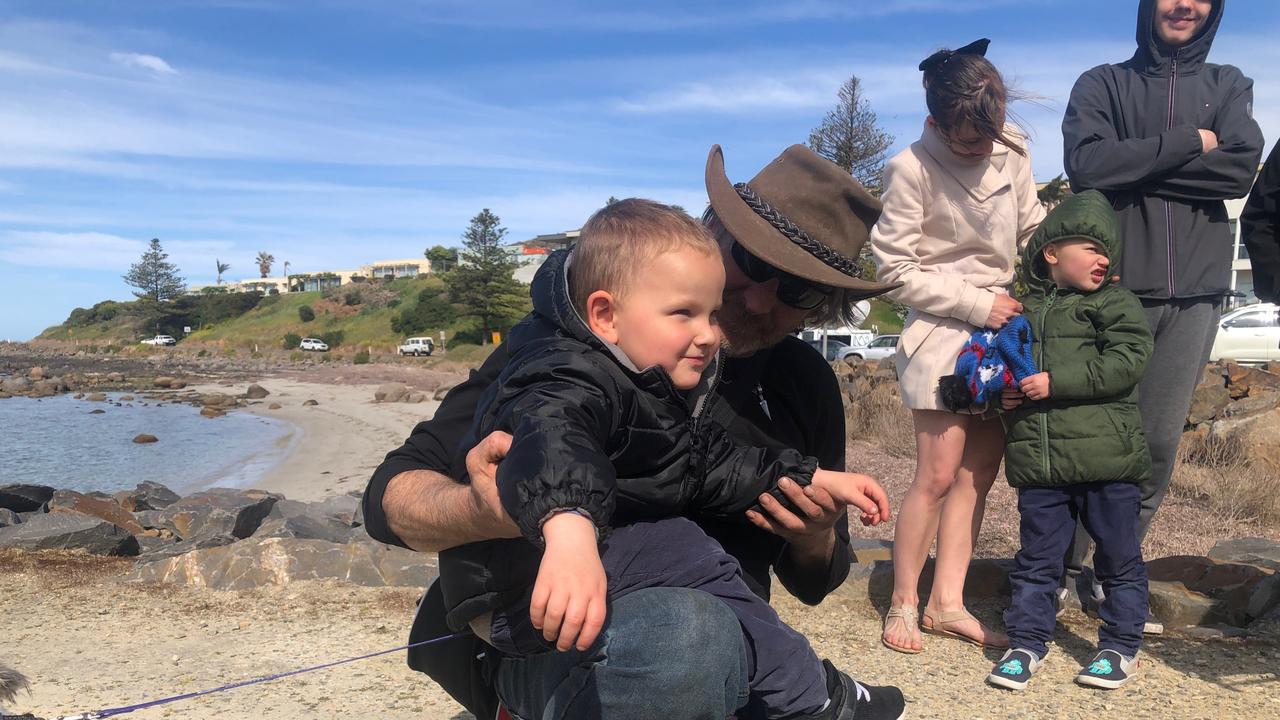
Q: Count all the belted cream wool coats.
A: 1